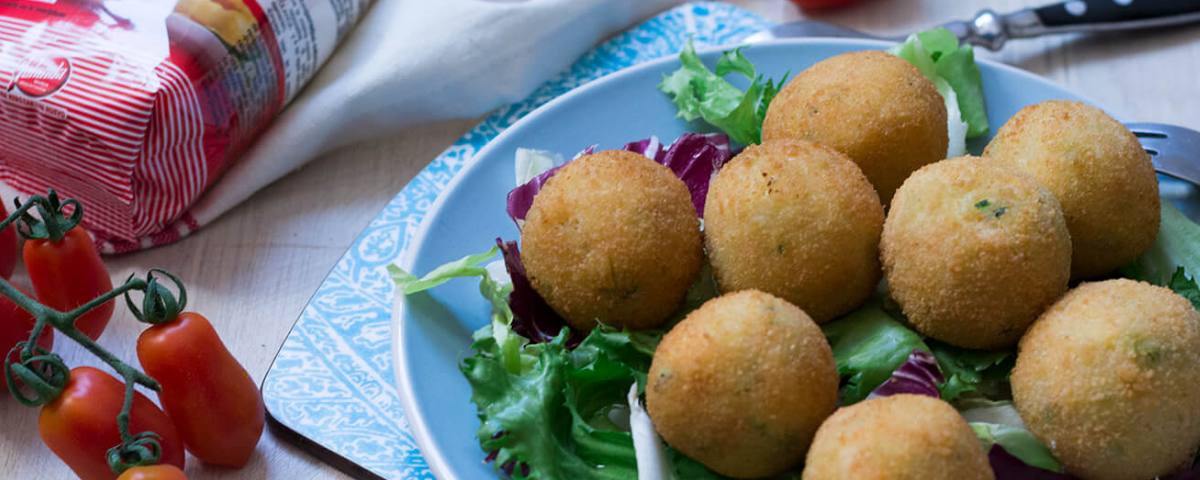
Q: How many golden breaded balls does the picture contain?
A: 8